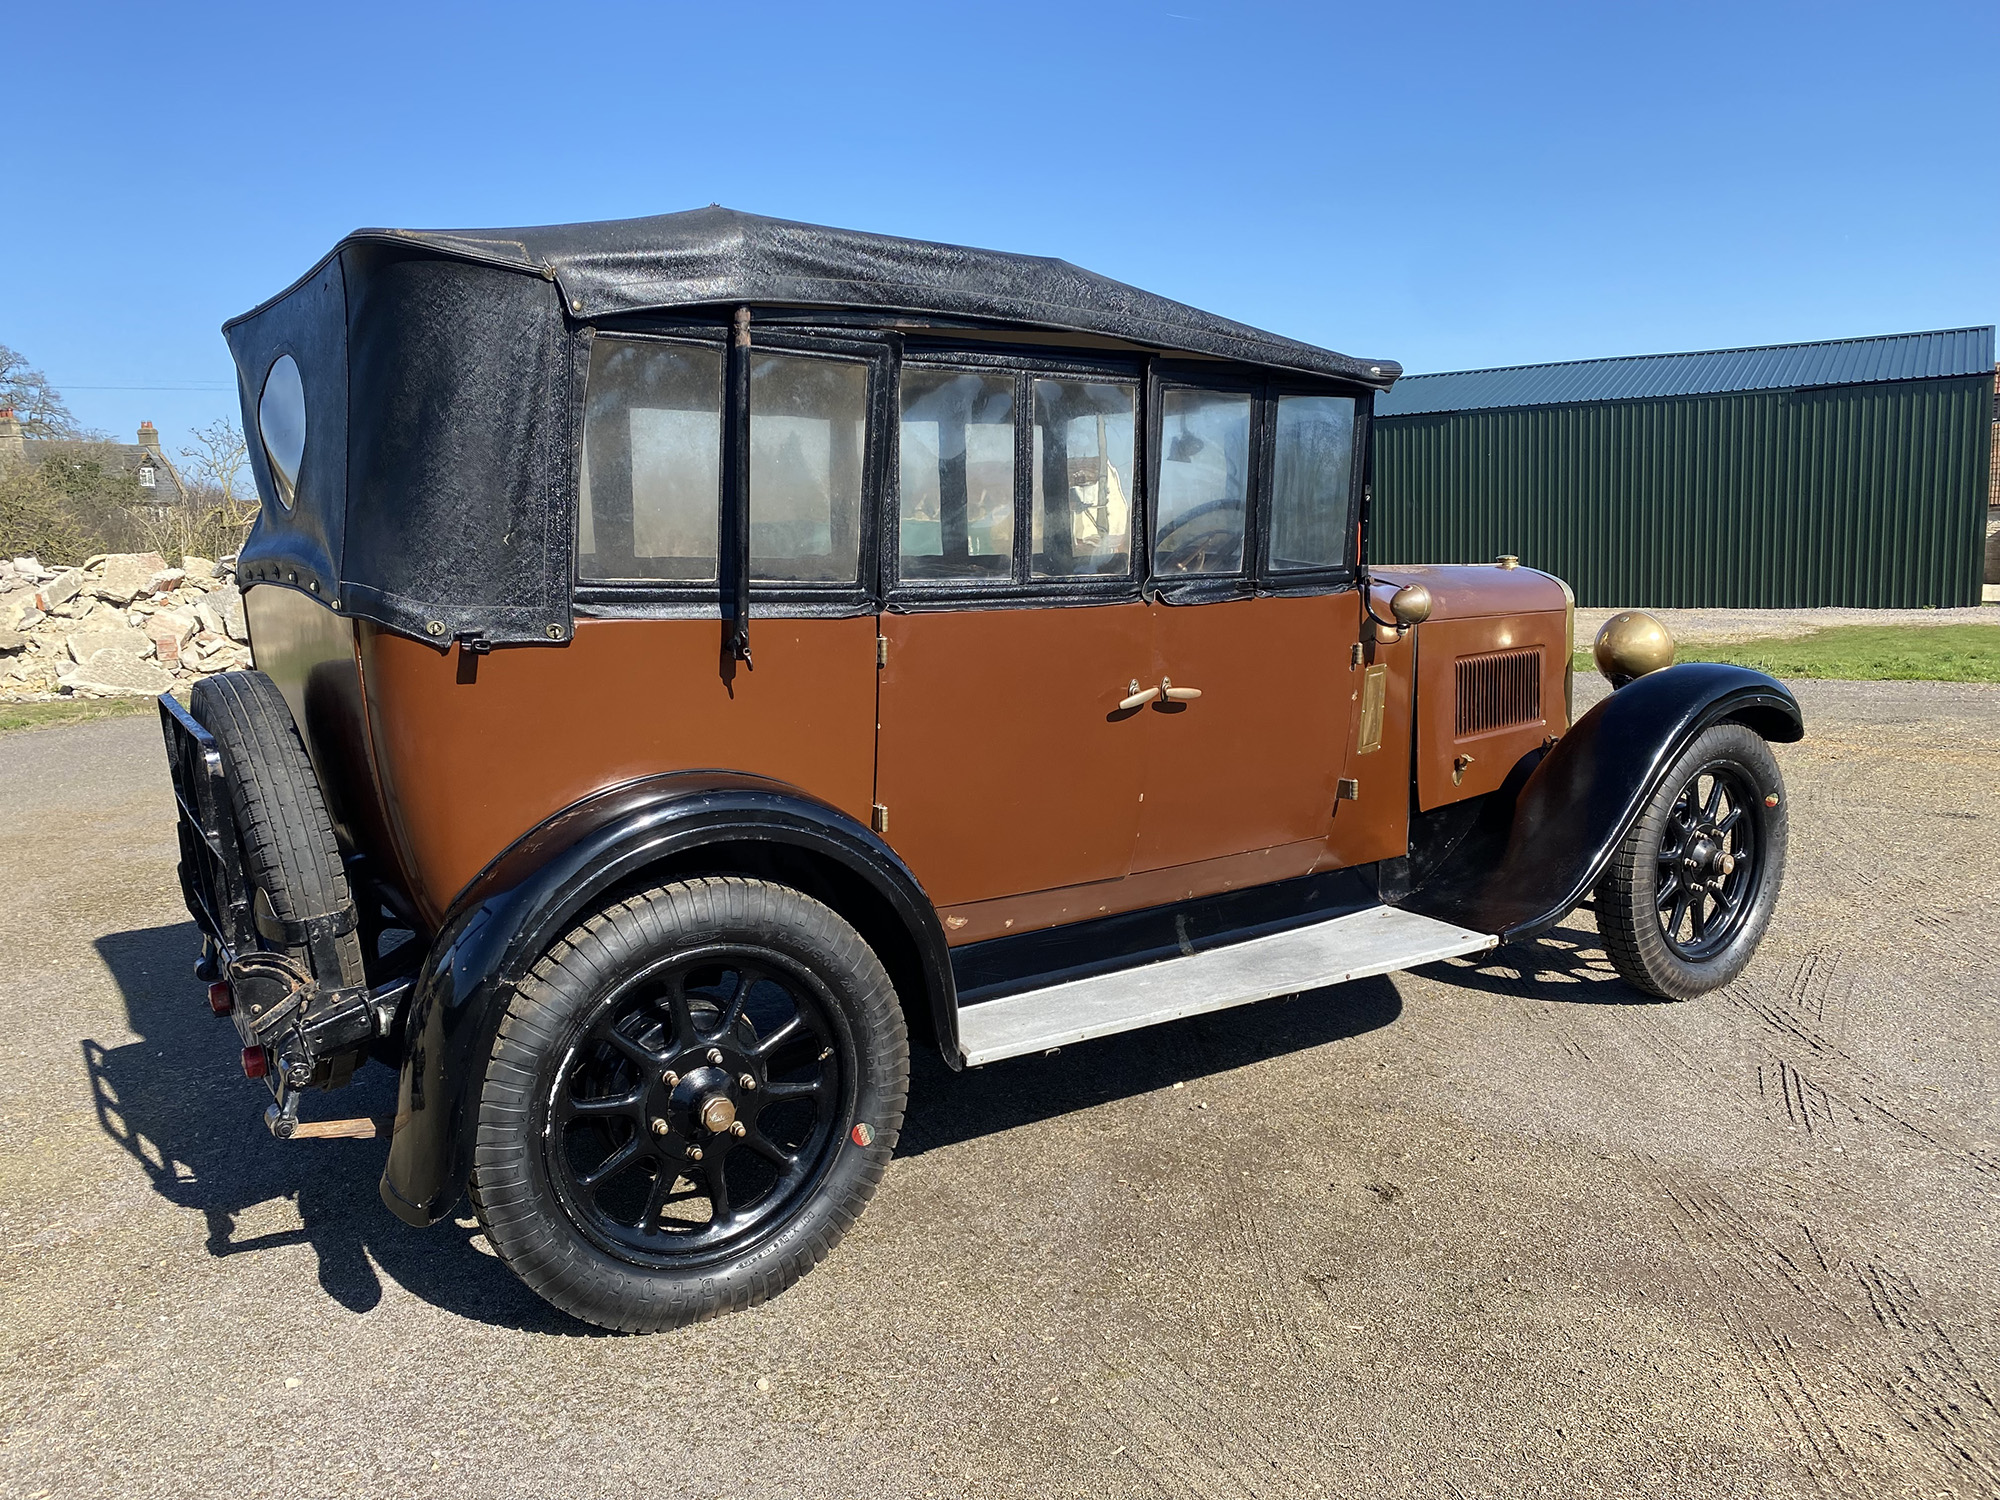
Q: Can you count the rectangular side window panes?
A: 6